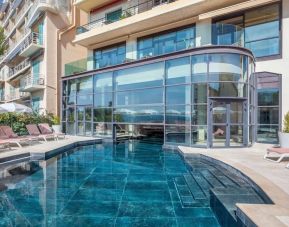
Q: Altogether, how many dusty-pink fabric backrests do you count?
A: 4